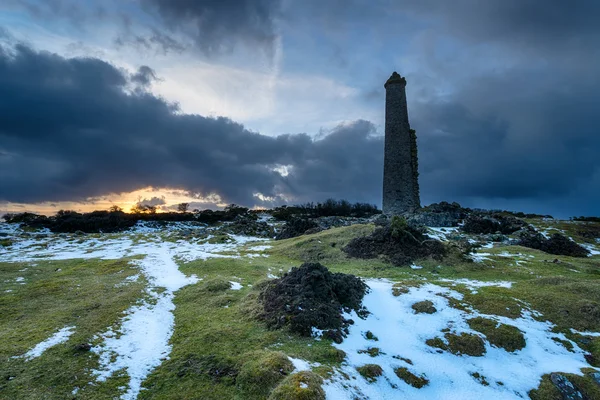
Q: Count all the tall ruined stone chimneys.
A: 1